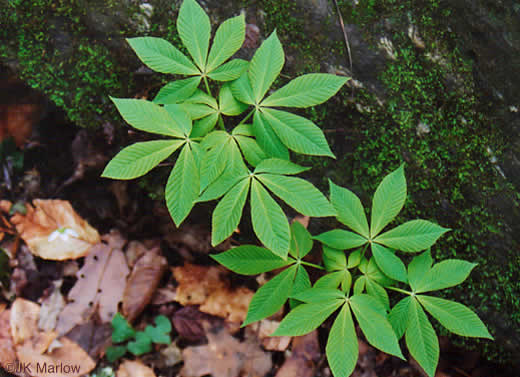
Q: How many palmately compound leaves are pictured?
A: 12